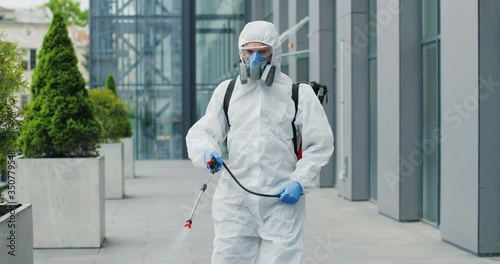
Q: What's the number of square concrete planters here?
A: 4